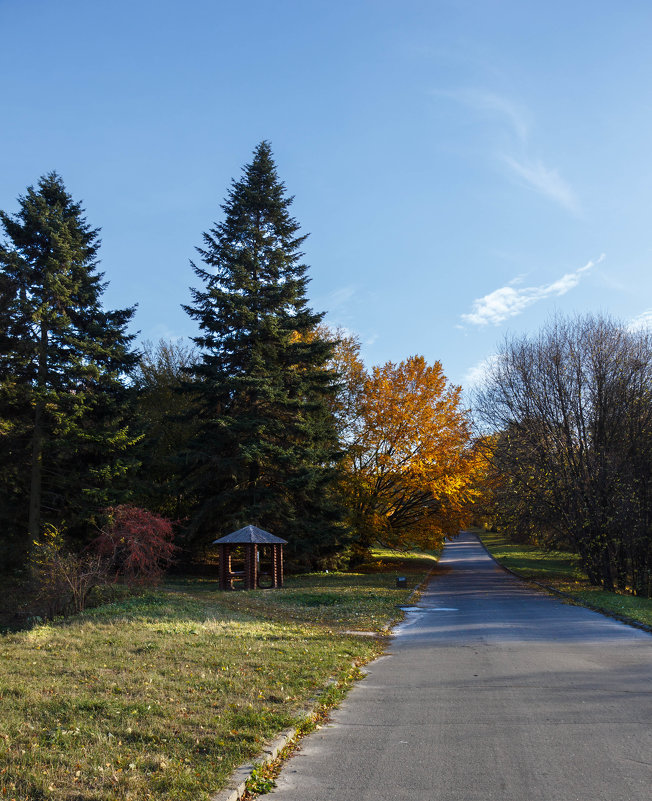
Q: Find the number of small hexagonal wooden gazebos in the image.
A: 1